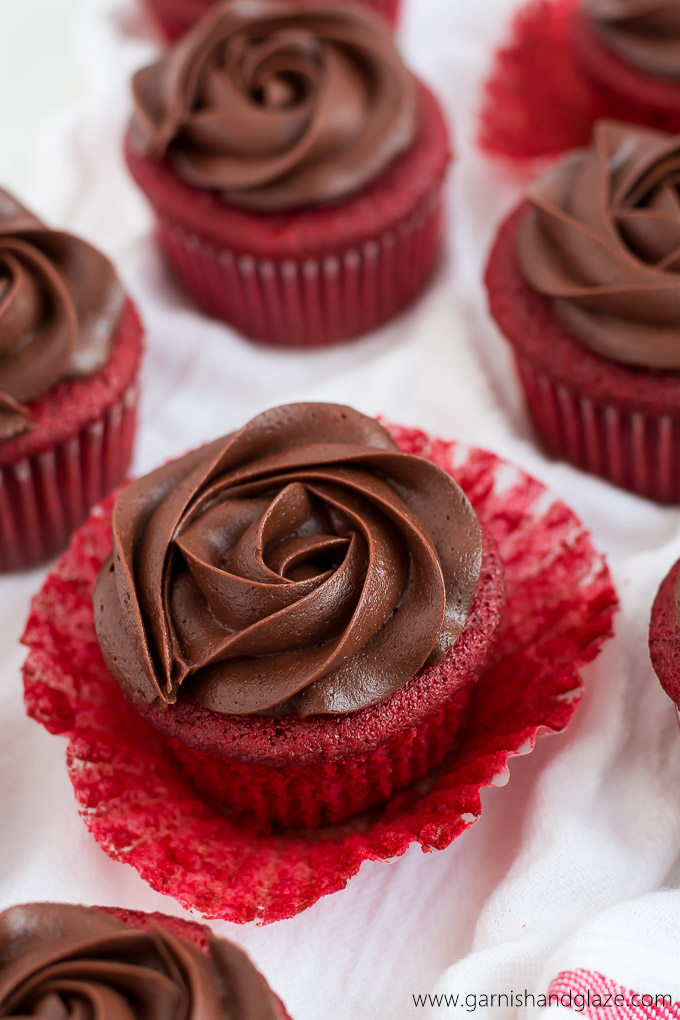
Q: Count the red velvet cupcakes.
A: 8